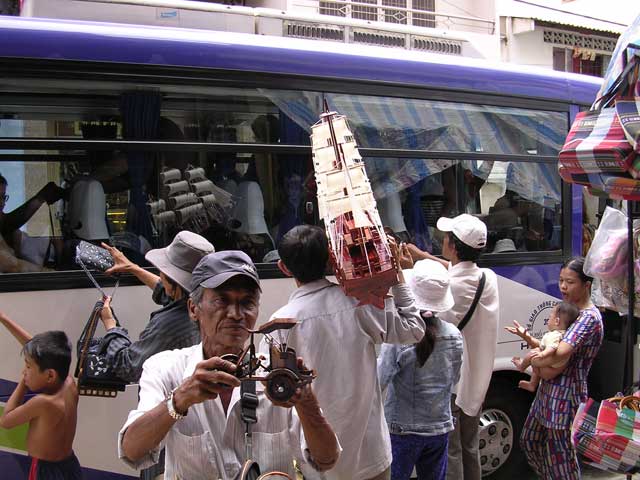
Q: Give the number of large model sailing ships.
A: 1